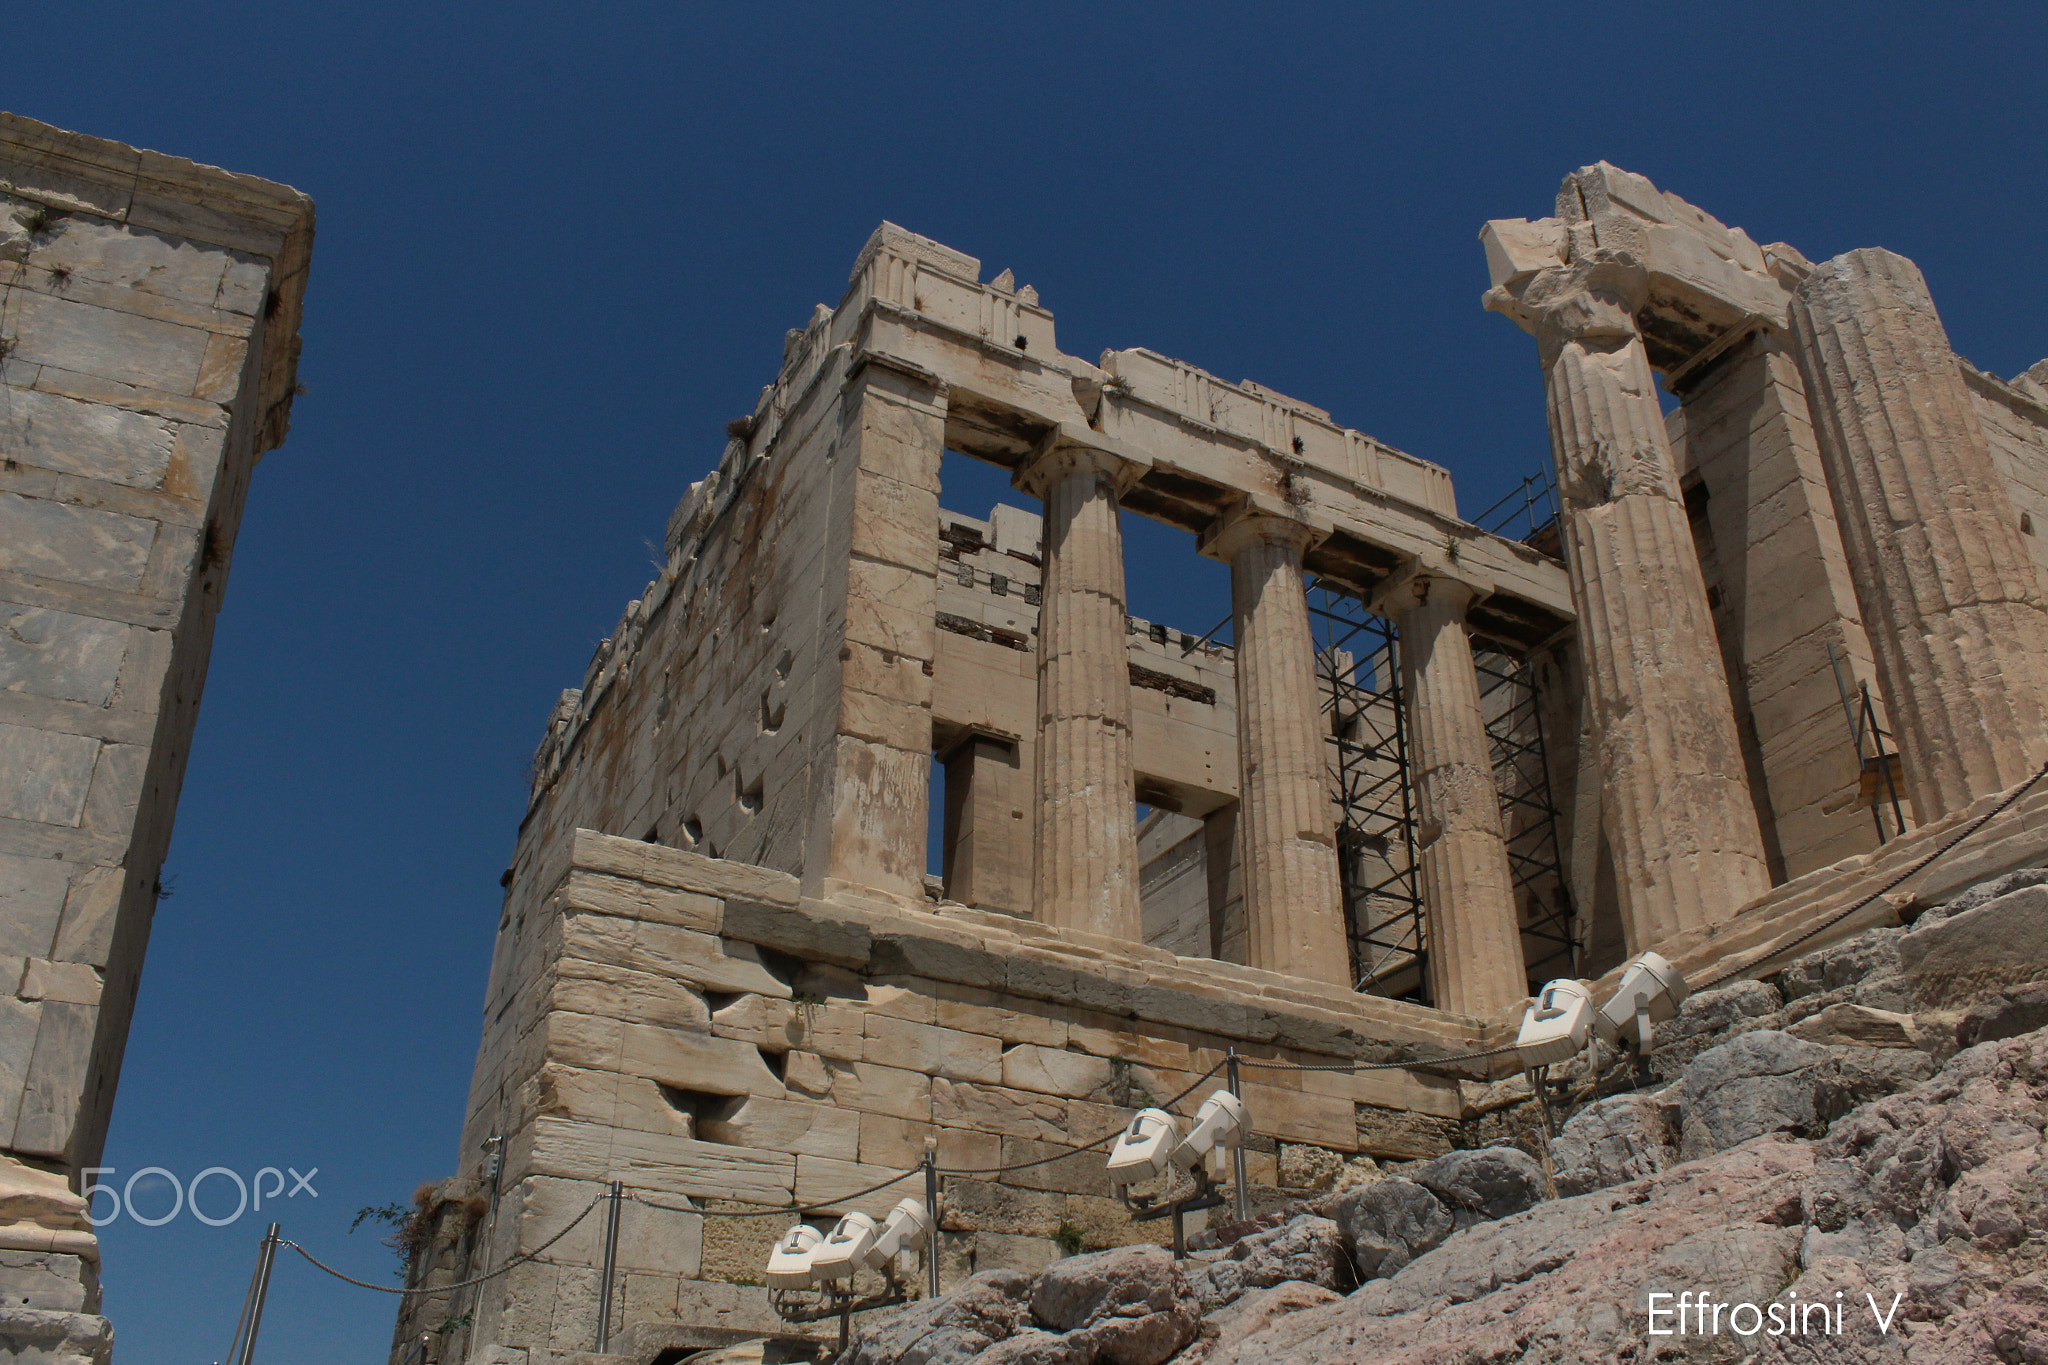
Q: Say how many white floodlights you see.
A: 7